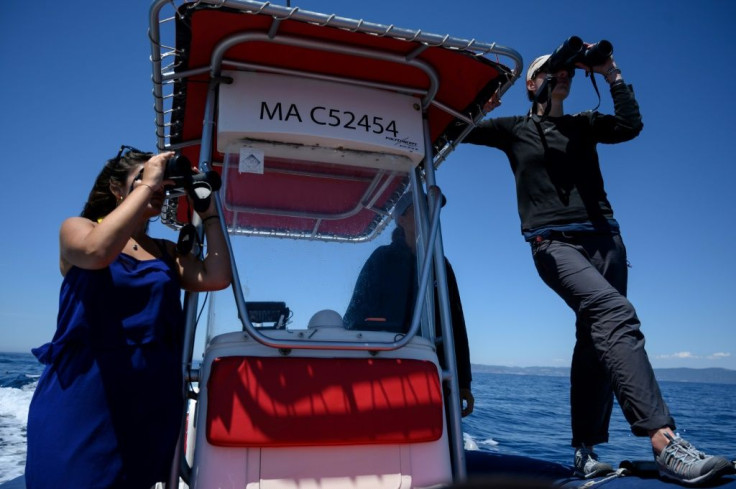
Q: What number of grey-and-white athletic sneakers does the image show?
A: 2